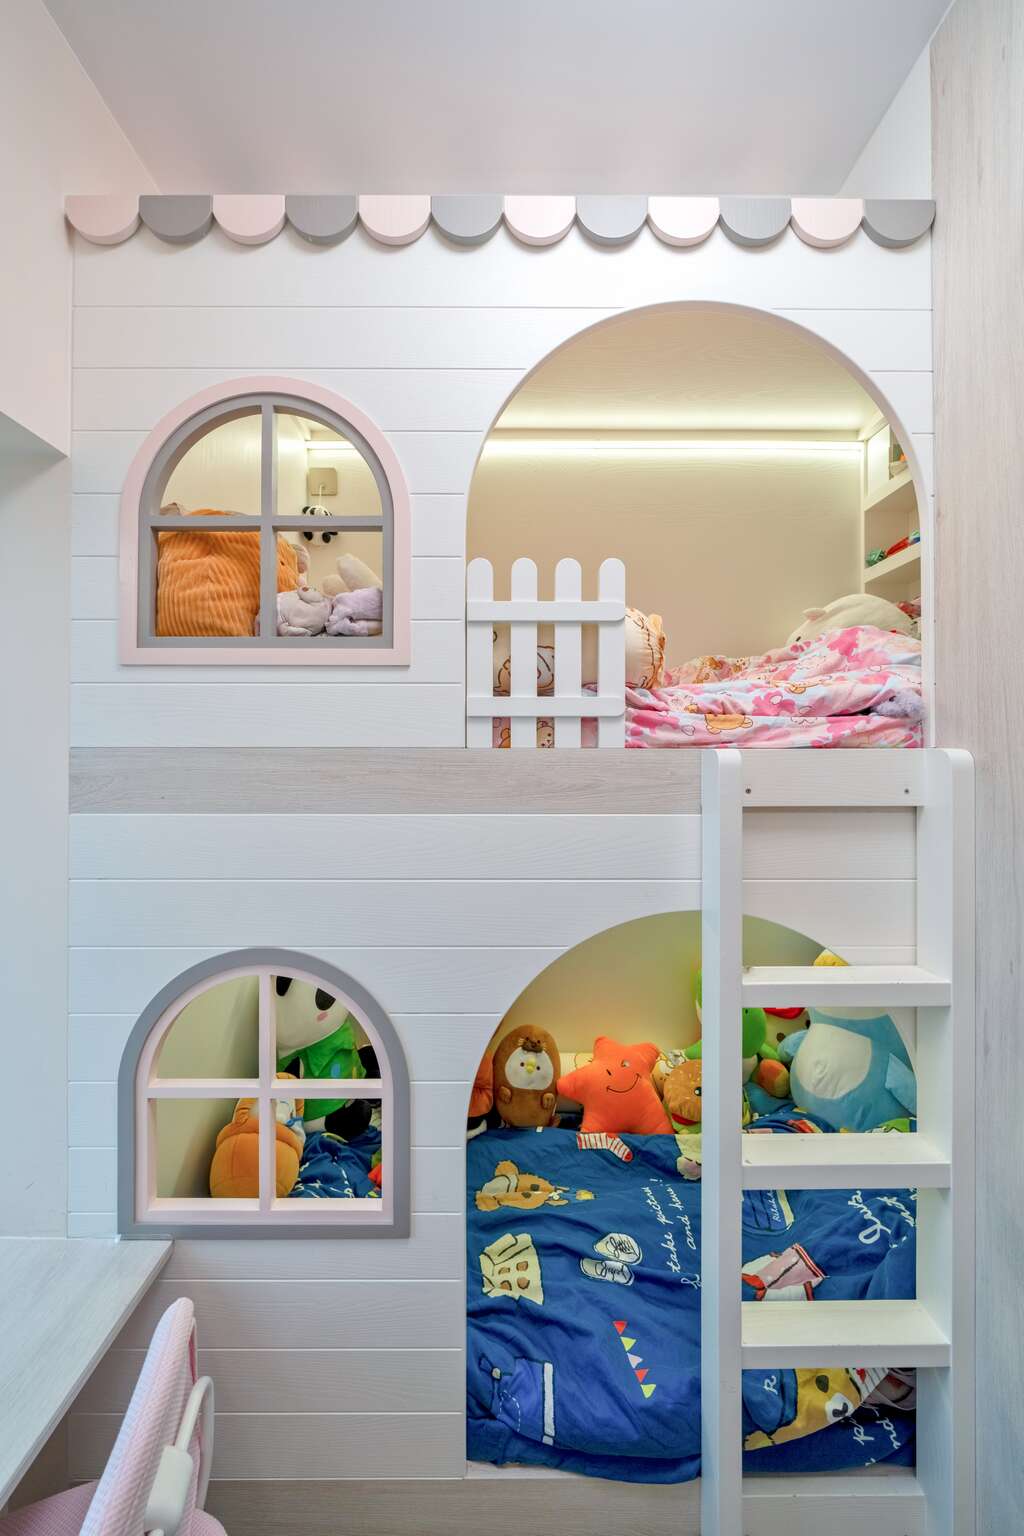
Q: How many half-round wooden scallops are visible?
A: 12